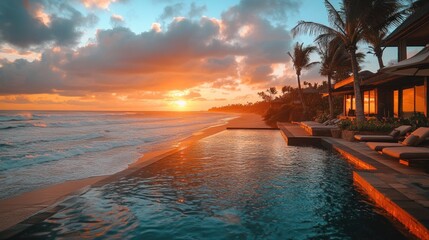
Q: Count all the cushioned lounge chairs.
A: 3